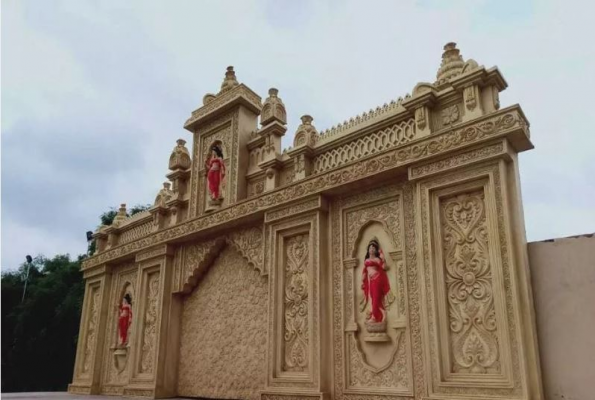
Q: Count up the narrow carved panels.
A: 4